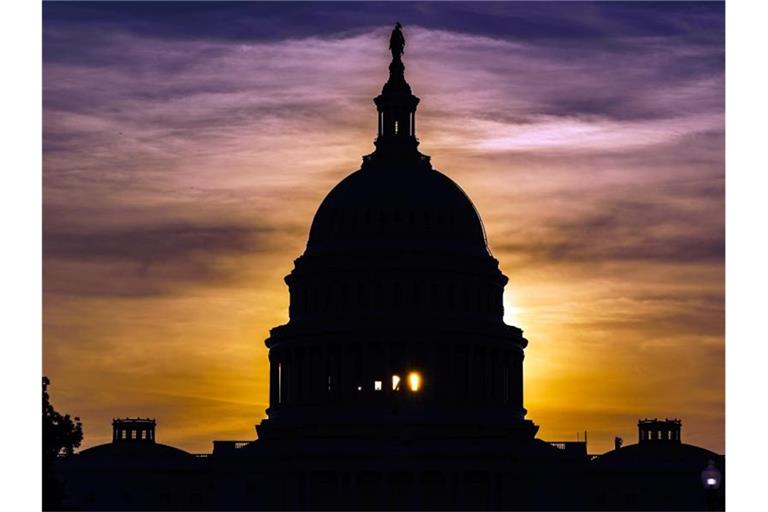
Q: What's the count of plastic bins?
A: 0